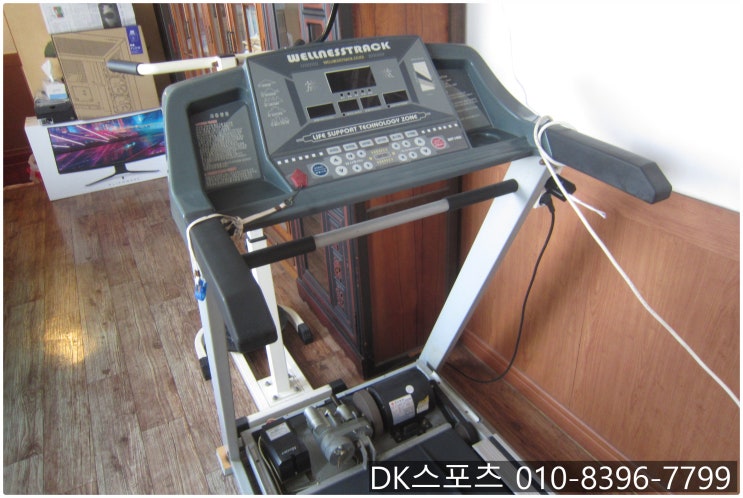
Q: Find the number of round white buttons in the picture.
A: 12